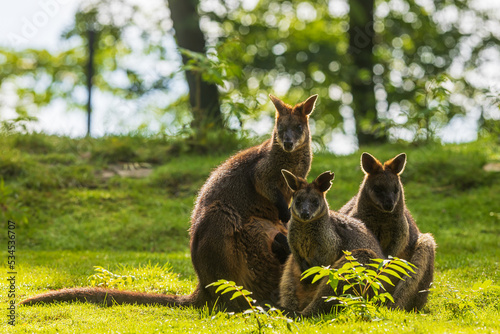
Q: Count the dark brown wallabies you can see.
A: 3